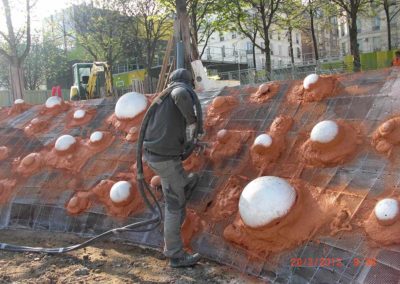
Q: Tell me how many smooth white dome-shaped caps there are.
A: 12